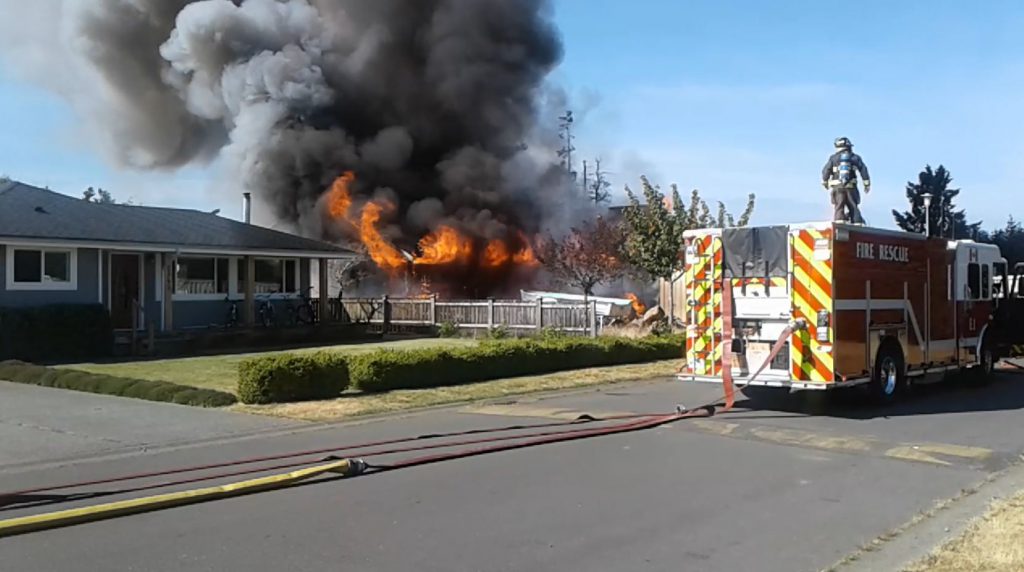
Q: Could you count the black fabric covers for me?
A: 1